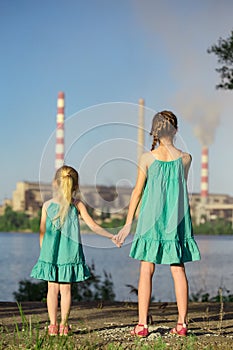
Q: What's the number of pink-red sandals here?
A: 4